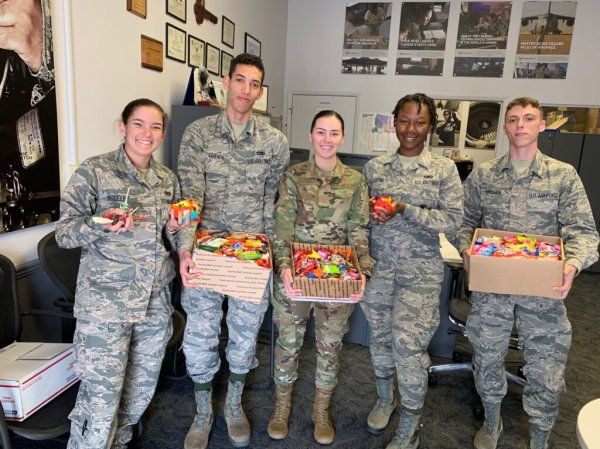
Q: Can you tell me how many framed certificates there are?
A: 7